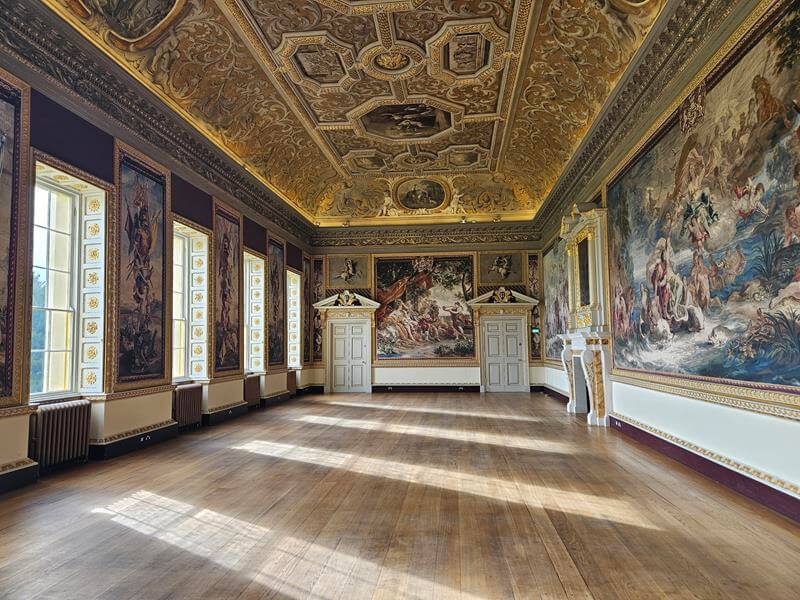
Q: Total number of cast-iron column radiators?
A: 4